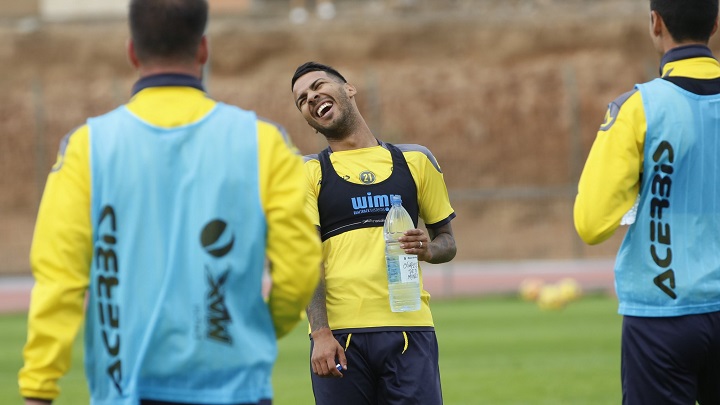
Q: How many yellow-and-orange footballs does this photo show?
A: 3